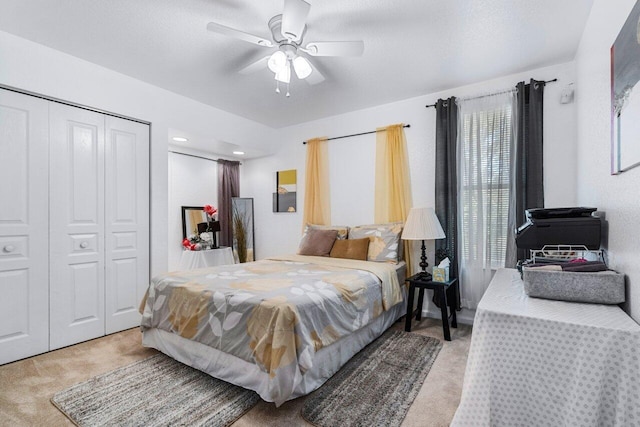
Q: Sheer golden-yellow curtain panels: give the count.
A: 2